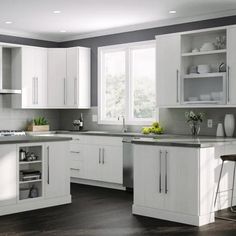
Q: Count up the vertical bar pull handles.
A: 11